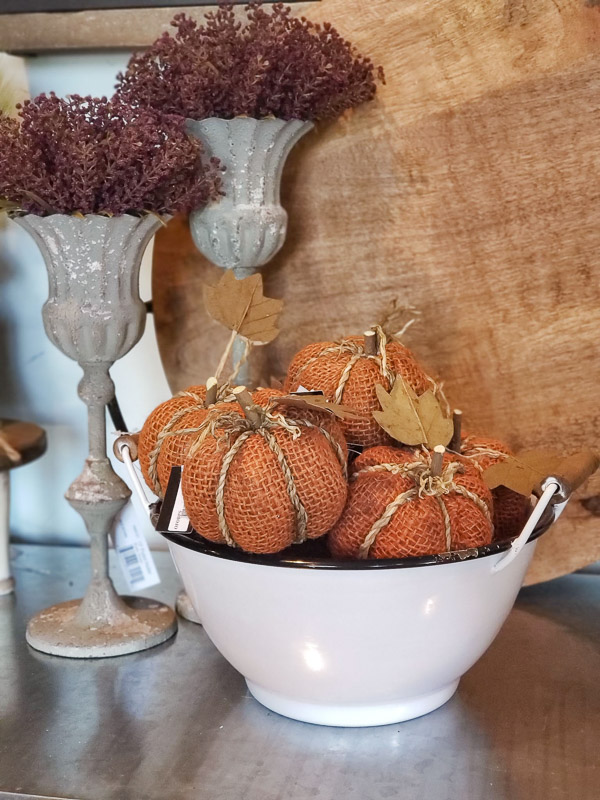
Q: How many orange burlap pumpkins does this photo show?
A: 5